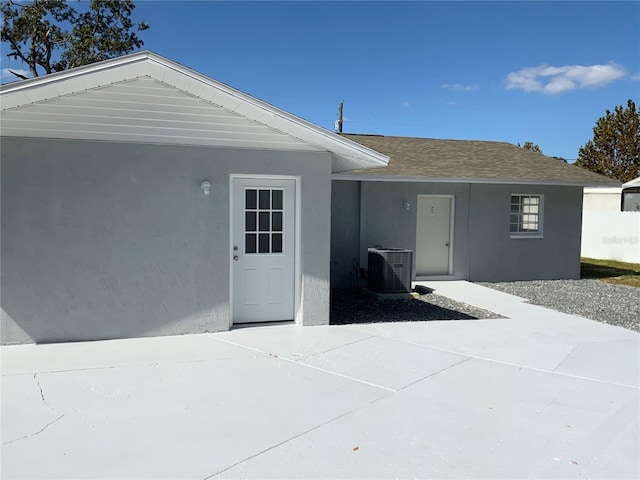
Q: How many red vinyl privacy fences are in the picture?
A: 0